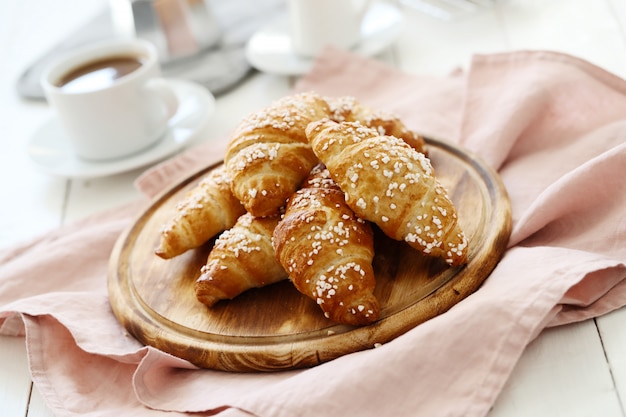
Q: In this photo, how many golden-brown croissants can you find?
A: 6